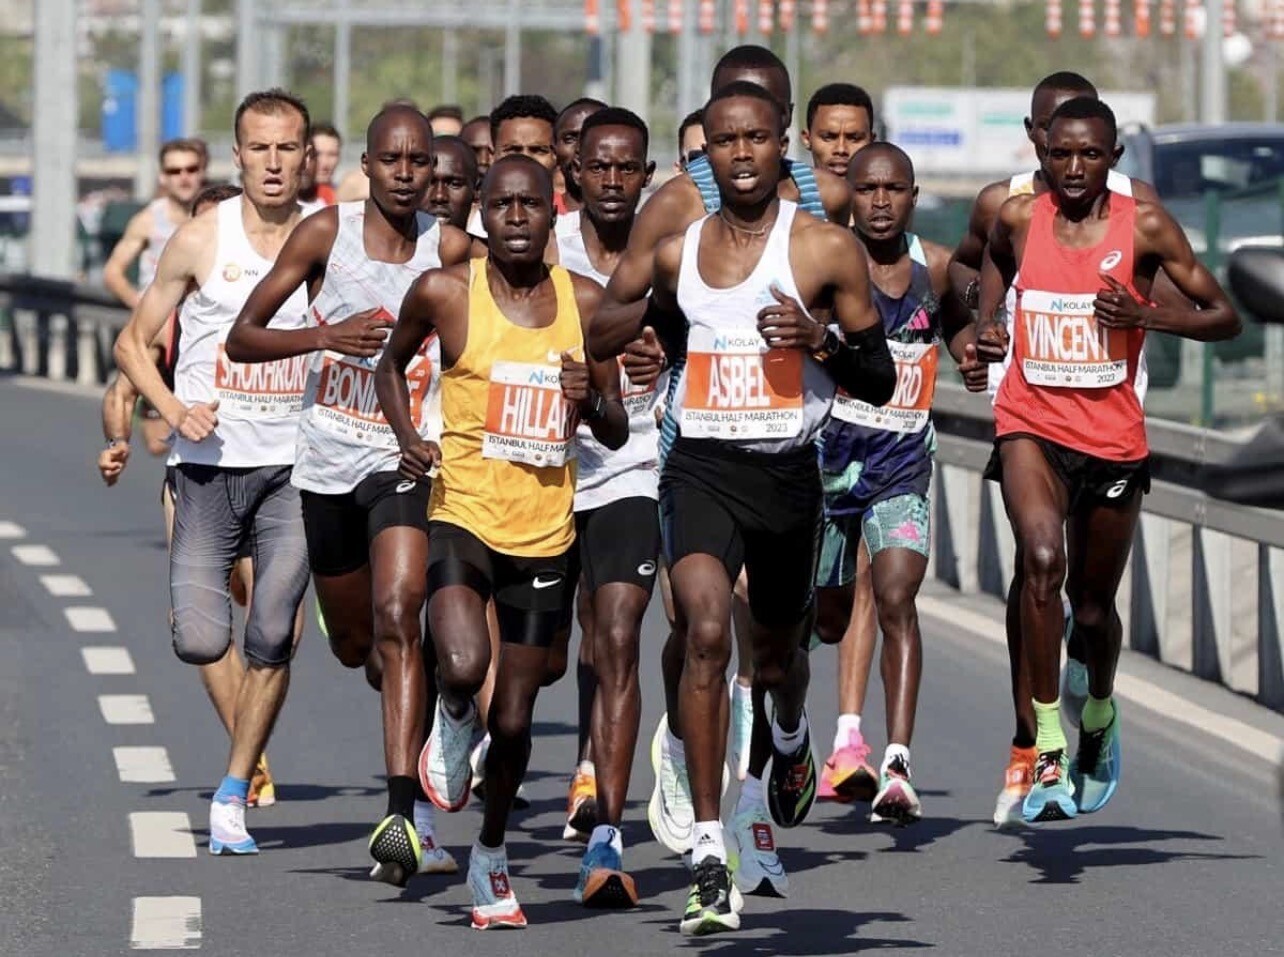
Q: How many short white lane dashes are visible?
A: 9